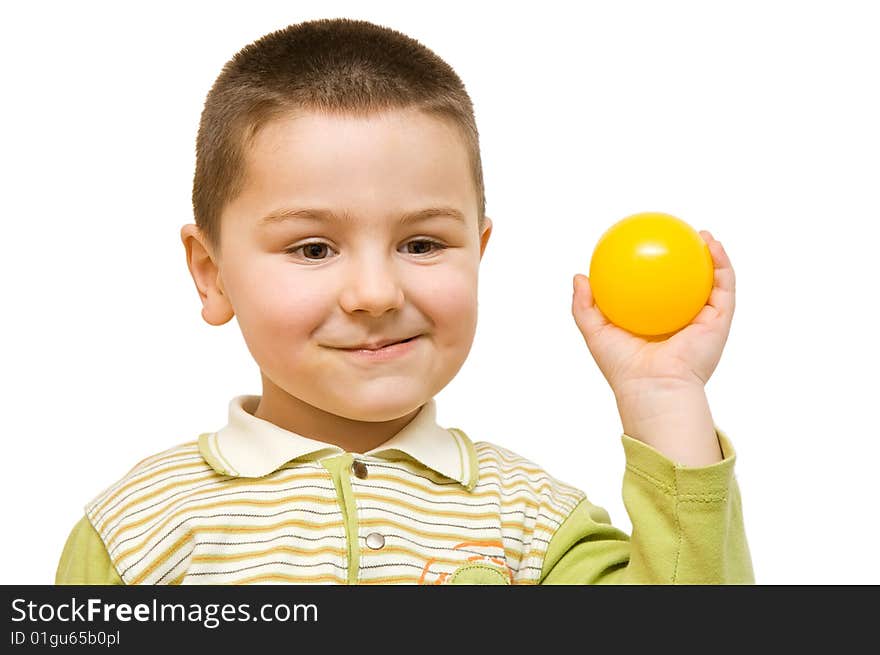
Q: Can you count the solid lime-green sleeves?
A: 2